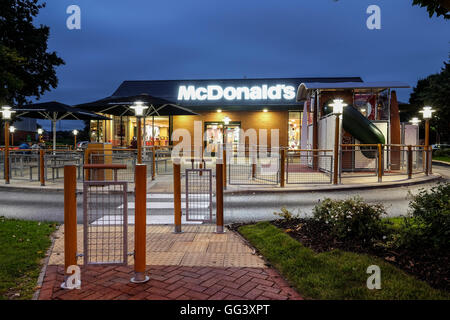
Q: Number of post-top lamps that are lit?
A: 9